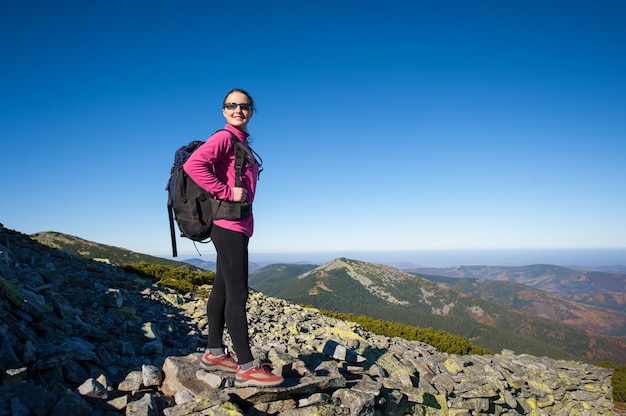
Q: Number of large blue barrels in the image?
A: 0